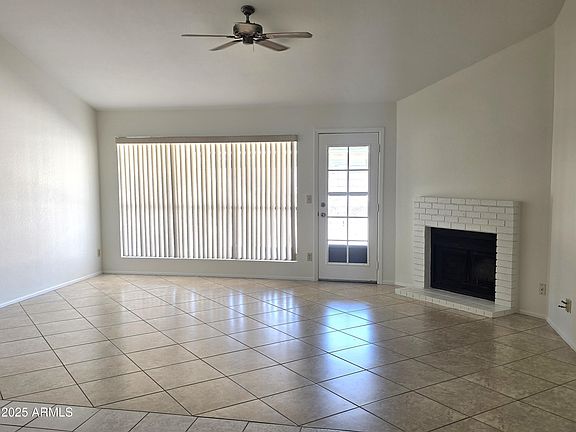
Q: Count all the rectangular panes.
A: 10